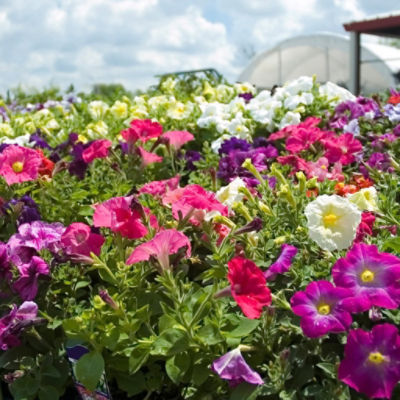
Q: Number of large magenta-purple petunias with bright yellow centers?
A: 3